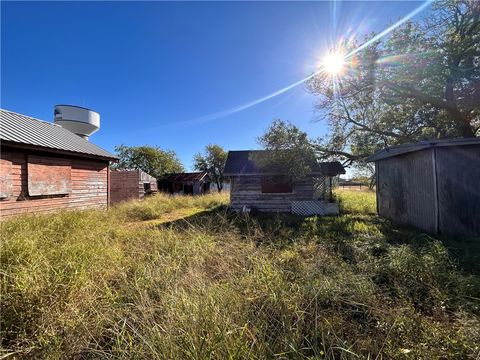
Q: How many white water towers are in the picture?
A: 1